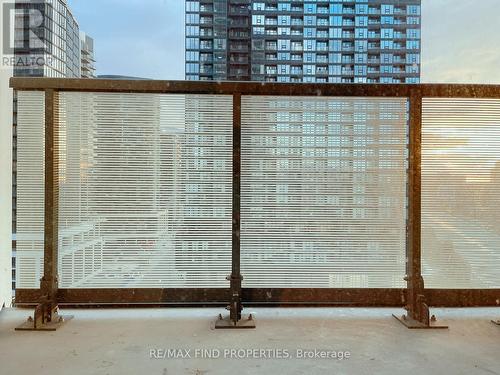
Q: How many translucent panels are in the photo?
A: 4